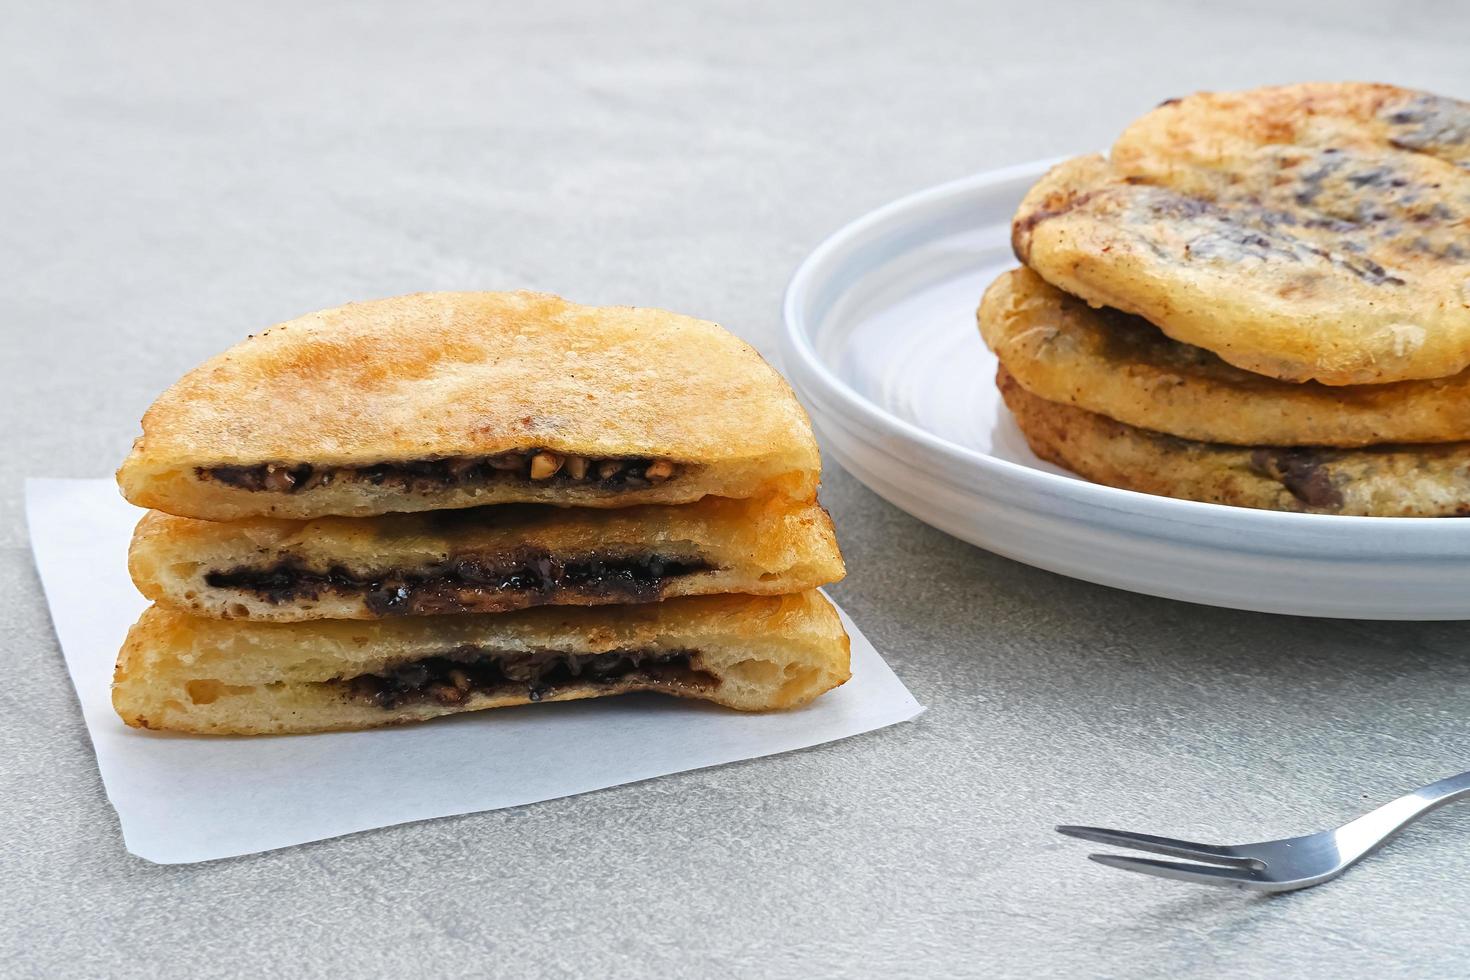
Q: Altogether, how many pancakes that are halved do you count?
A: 3